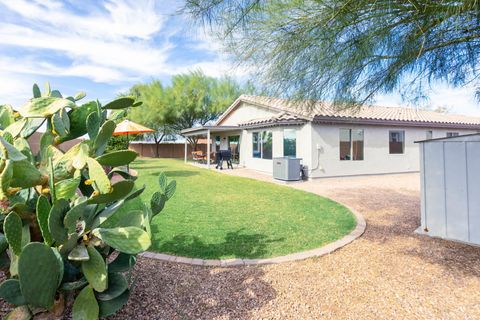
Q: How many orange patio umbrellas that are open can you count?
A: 1